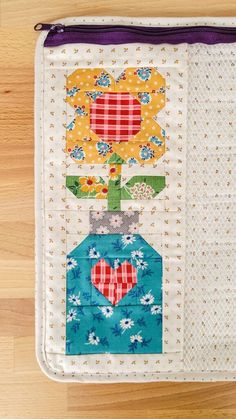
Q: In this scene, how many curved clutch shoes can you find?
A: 0